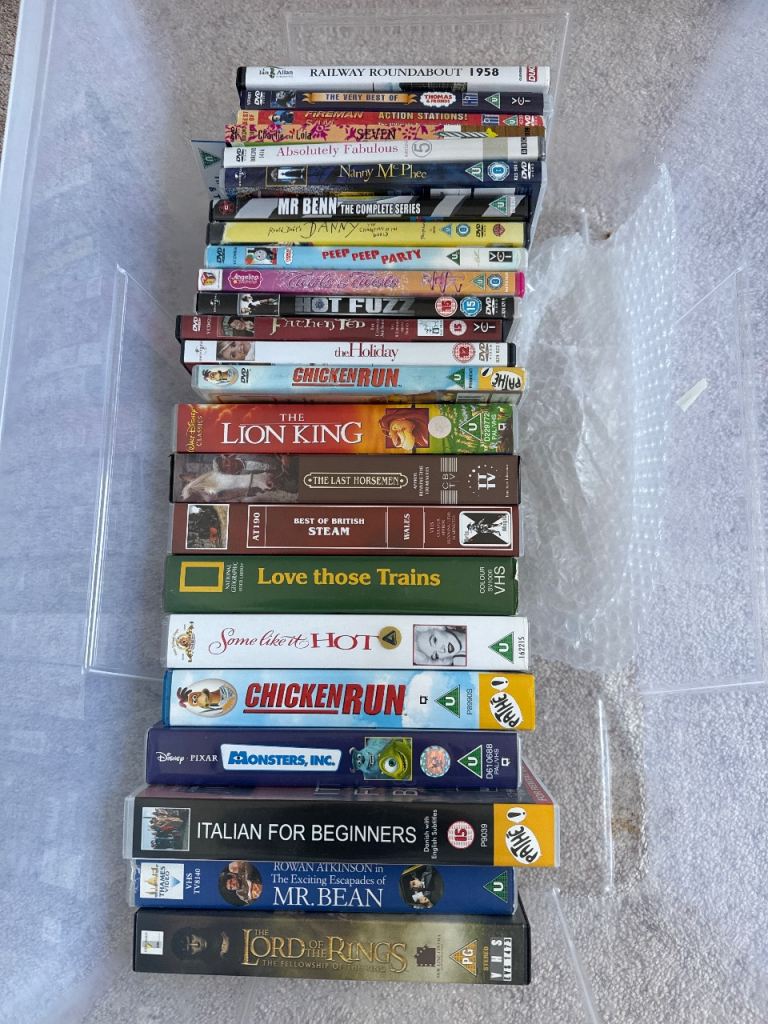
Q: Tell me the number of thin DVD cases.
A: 14